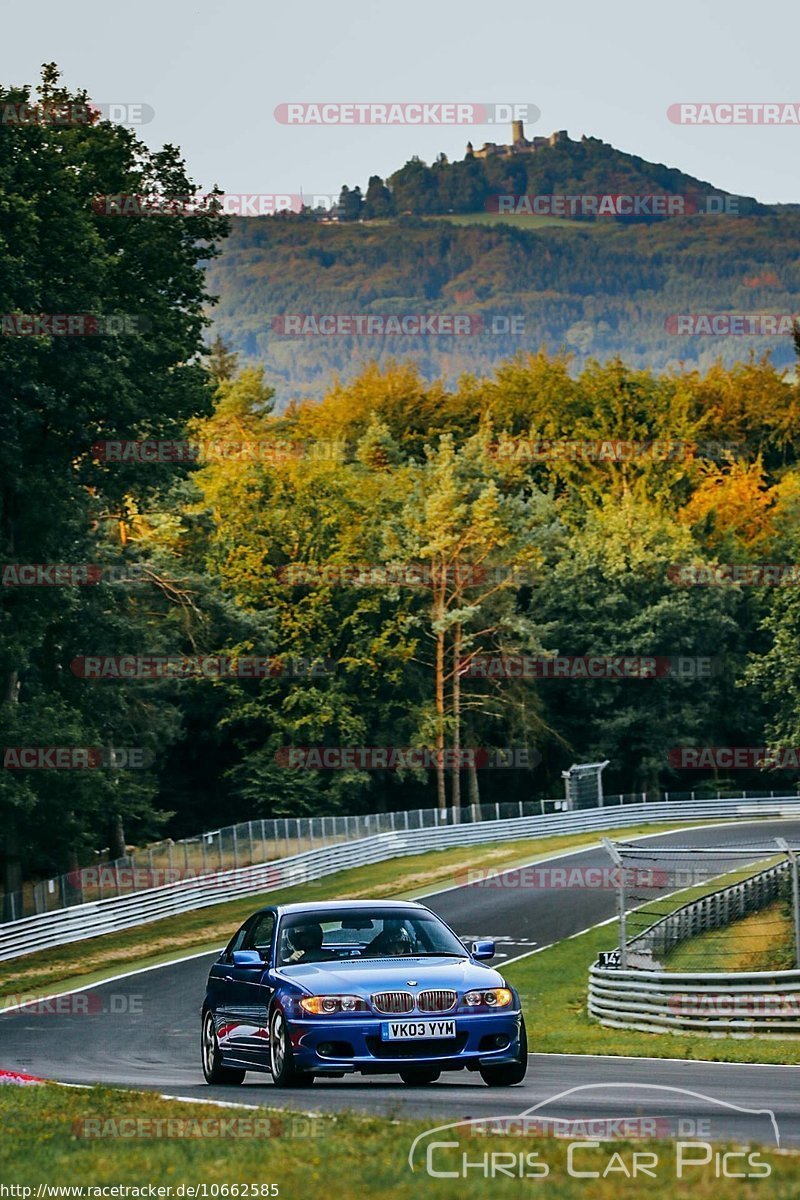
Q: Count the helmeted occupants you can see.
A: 2